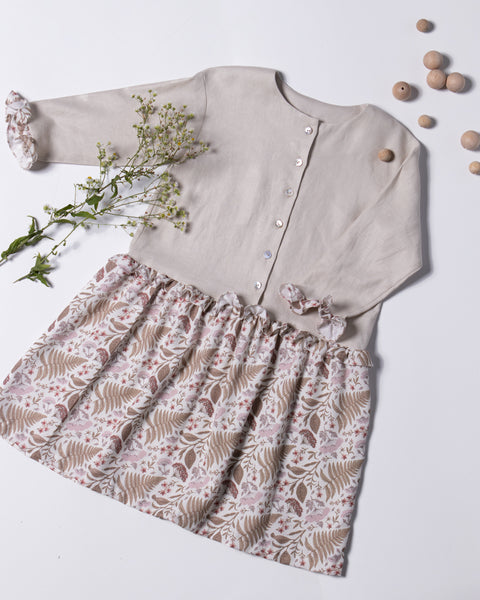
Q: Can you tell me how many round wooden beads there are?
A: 9